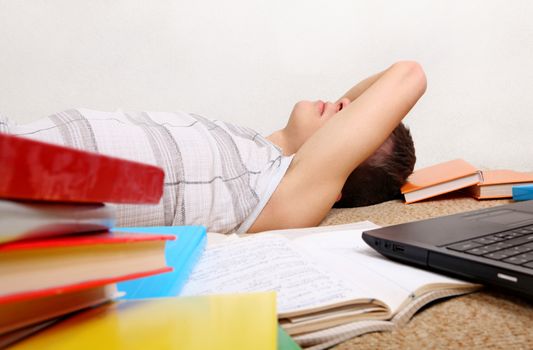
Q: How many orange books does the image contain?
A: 2